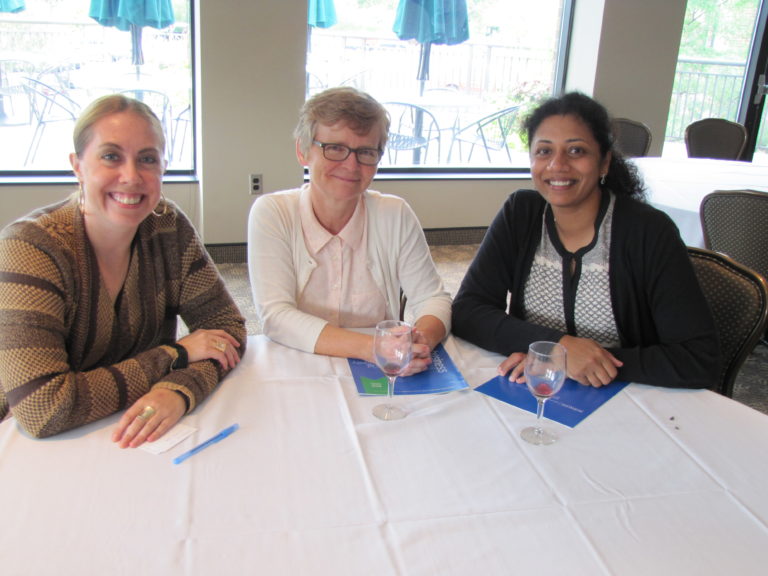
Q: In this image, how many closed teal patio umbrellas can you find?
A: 4